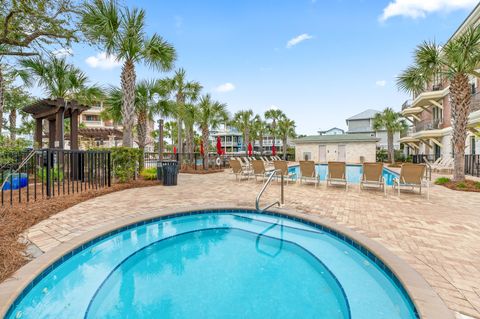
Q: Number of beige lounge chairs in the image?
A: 7